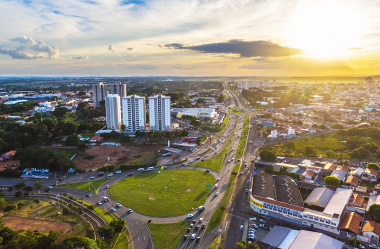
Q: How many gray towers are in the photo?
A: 2